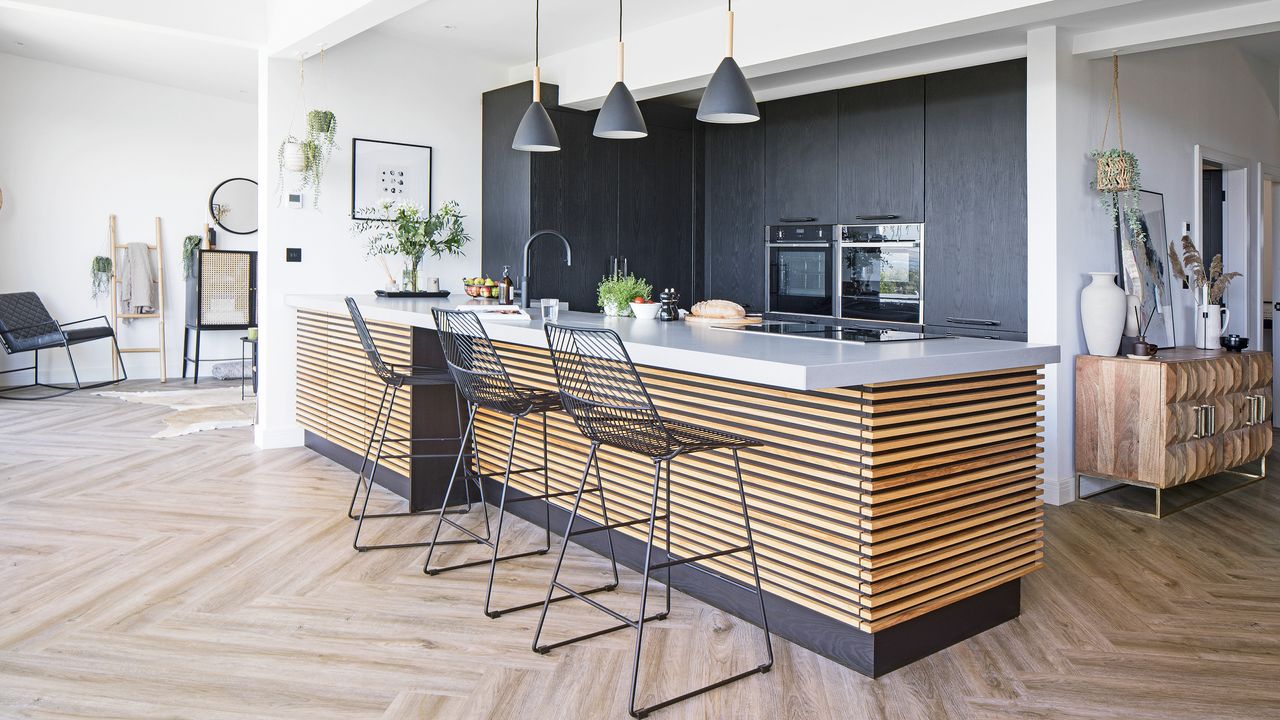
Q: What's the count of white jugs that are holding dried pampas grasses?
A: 1